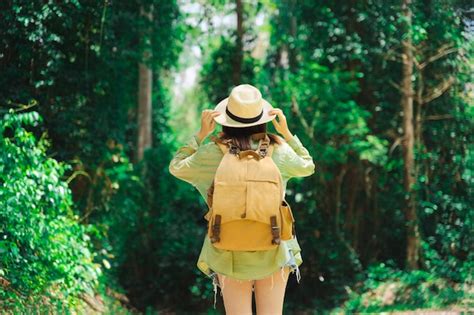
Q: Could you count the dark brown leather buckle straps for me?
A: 2